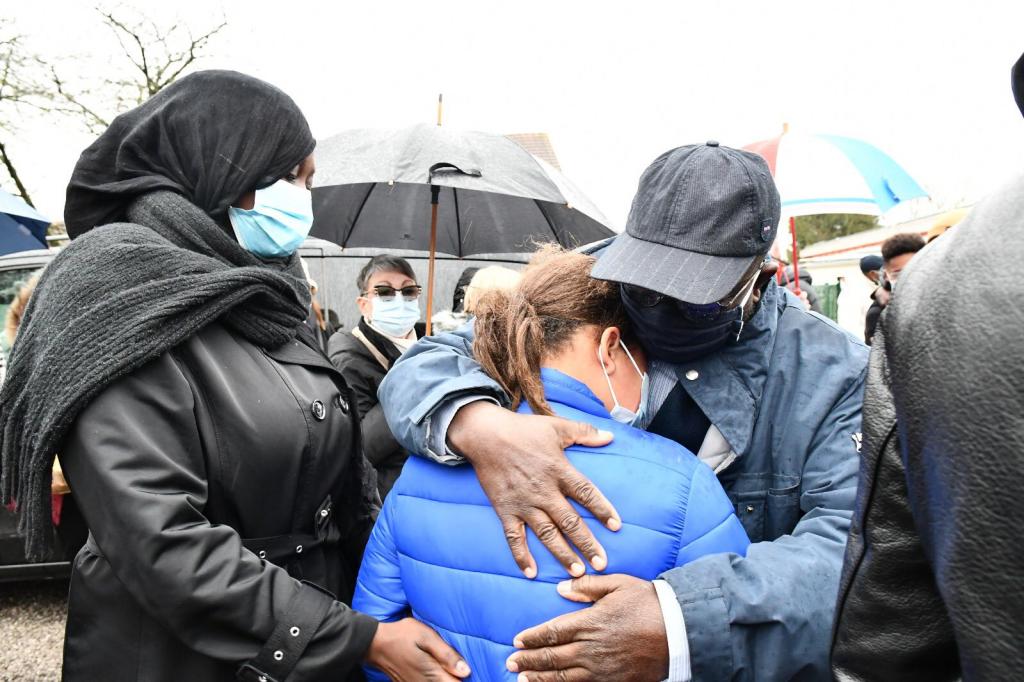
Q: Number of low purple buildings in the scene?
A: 0